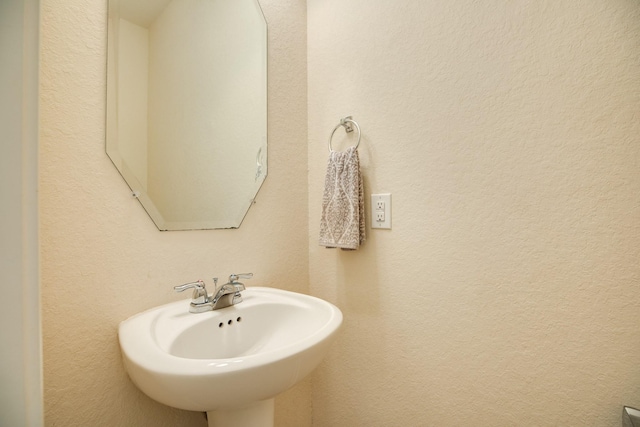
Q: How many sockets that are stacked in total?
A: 2